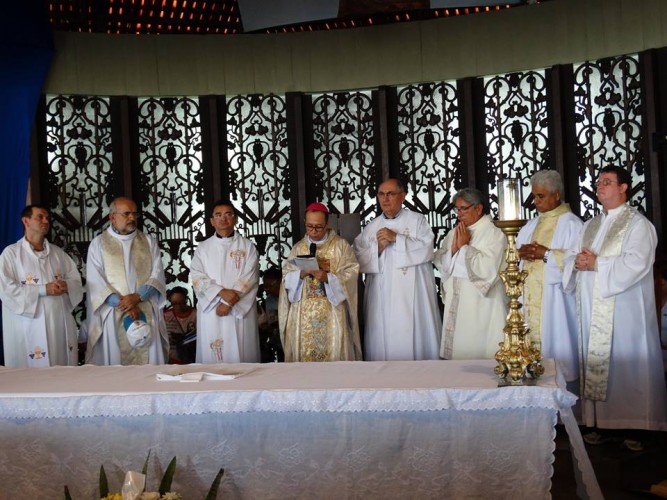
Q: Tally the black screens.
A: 7